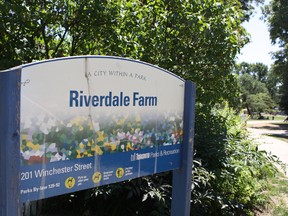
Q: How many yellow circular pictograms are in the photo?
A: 3